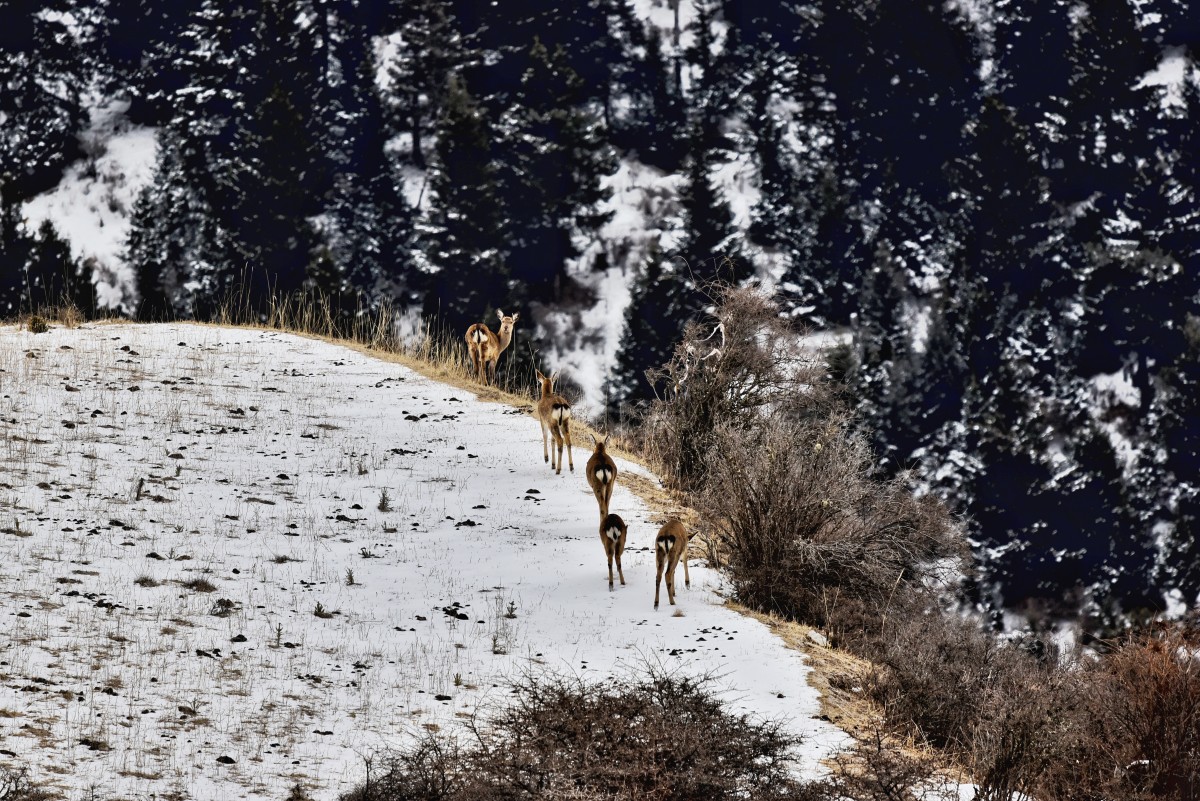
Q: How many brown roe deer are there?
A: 5